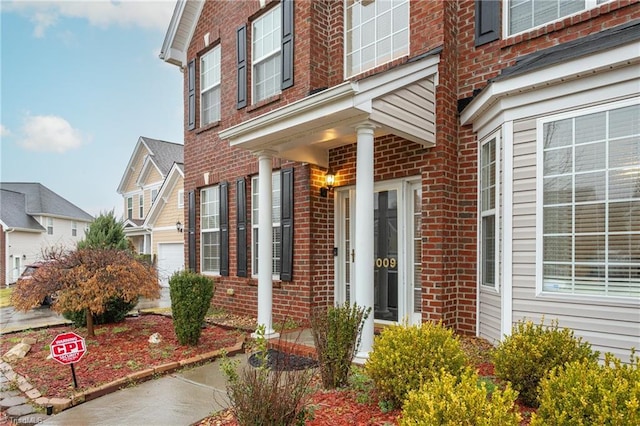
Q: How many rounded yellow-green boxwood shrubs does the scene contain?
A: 4